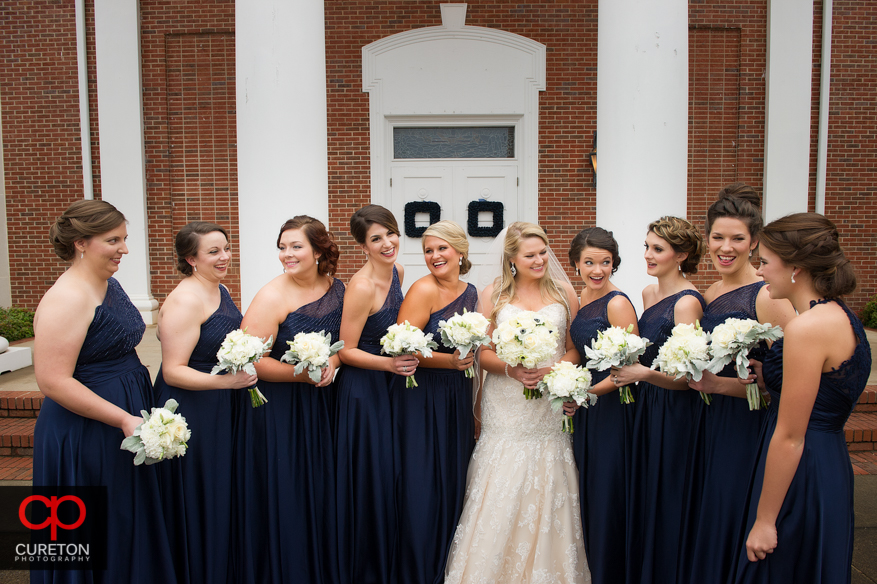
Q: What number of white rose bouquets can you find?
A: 10